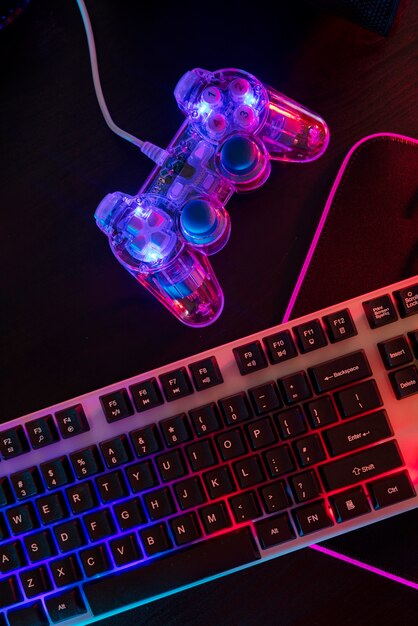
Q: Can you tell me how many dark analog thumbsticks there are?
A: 2